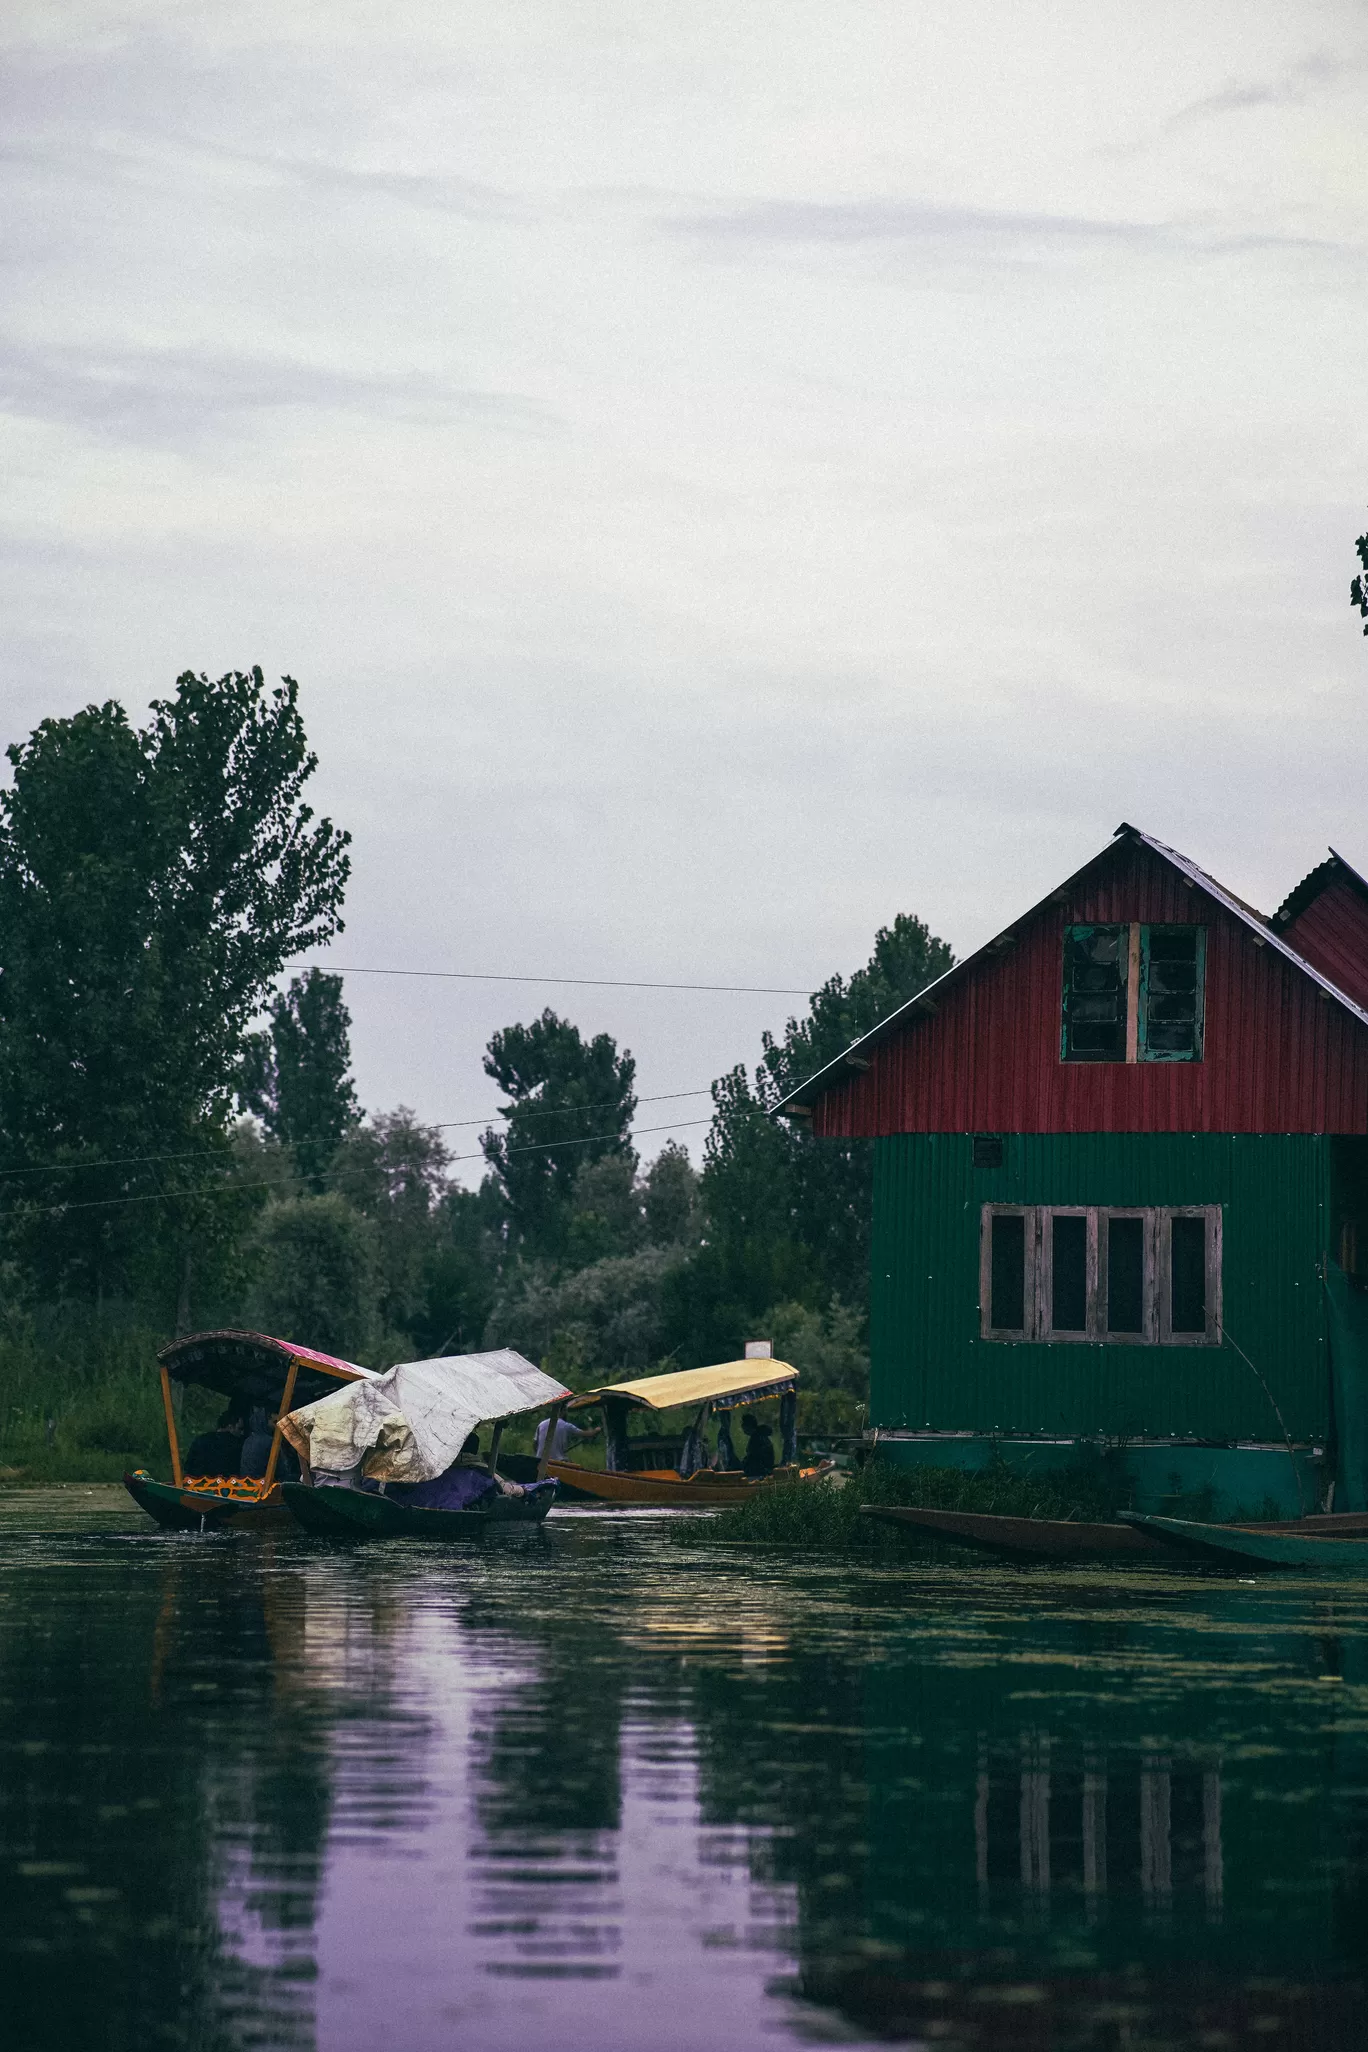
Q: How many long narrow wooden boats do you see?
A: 5